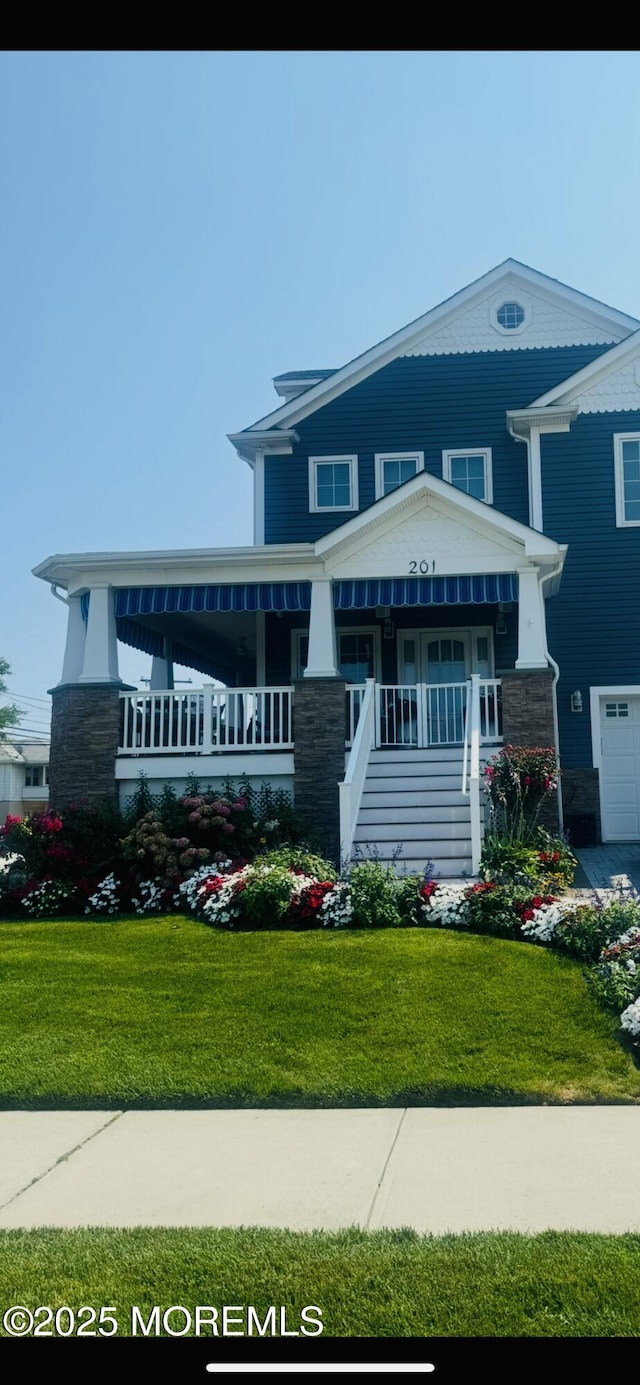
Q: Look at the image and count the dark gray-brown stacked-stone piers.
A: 3